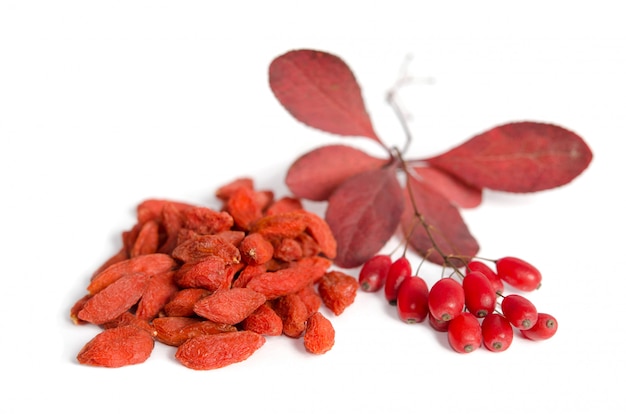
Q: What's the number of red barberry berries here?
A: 12